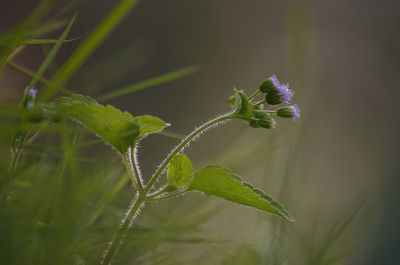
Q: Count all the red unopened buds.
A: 0